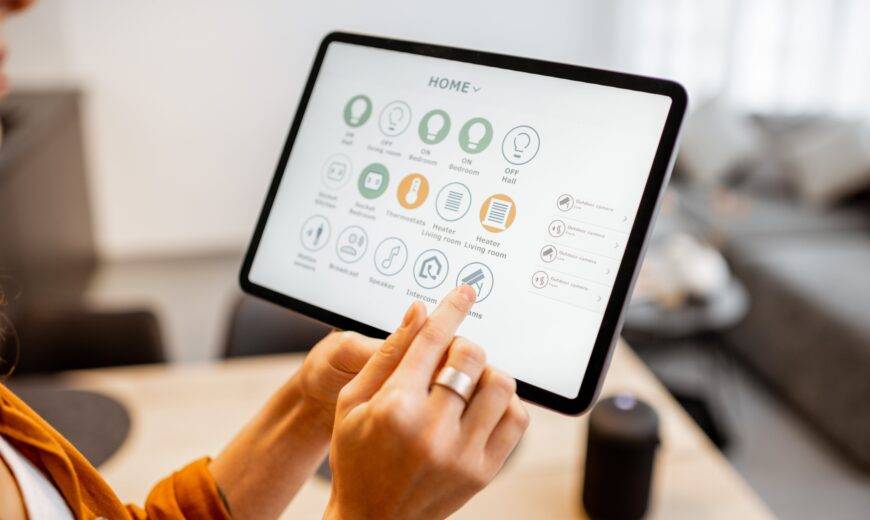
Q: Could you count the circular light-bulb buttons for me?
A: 5